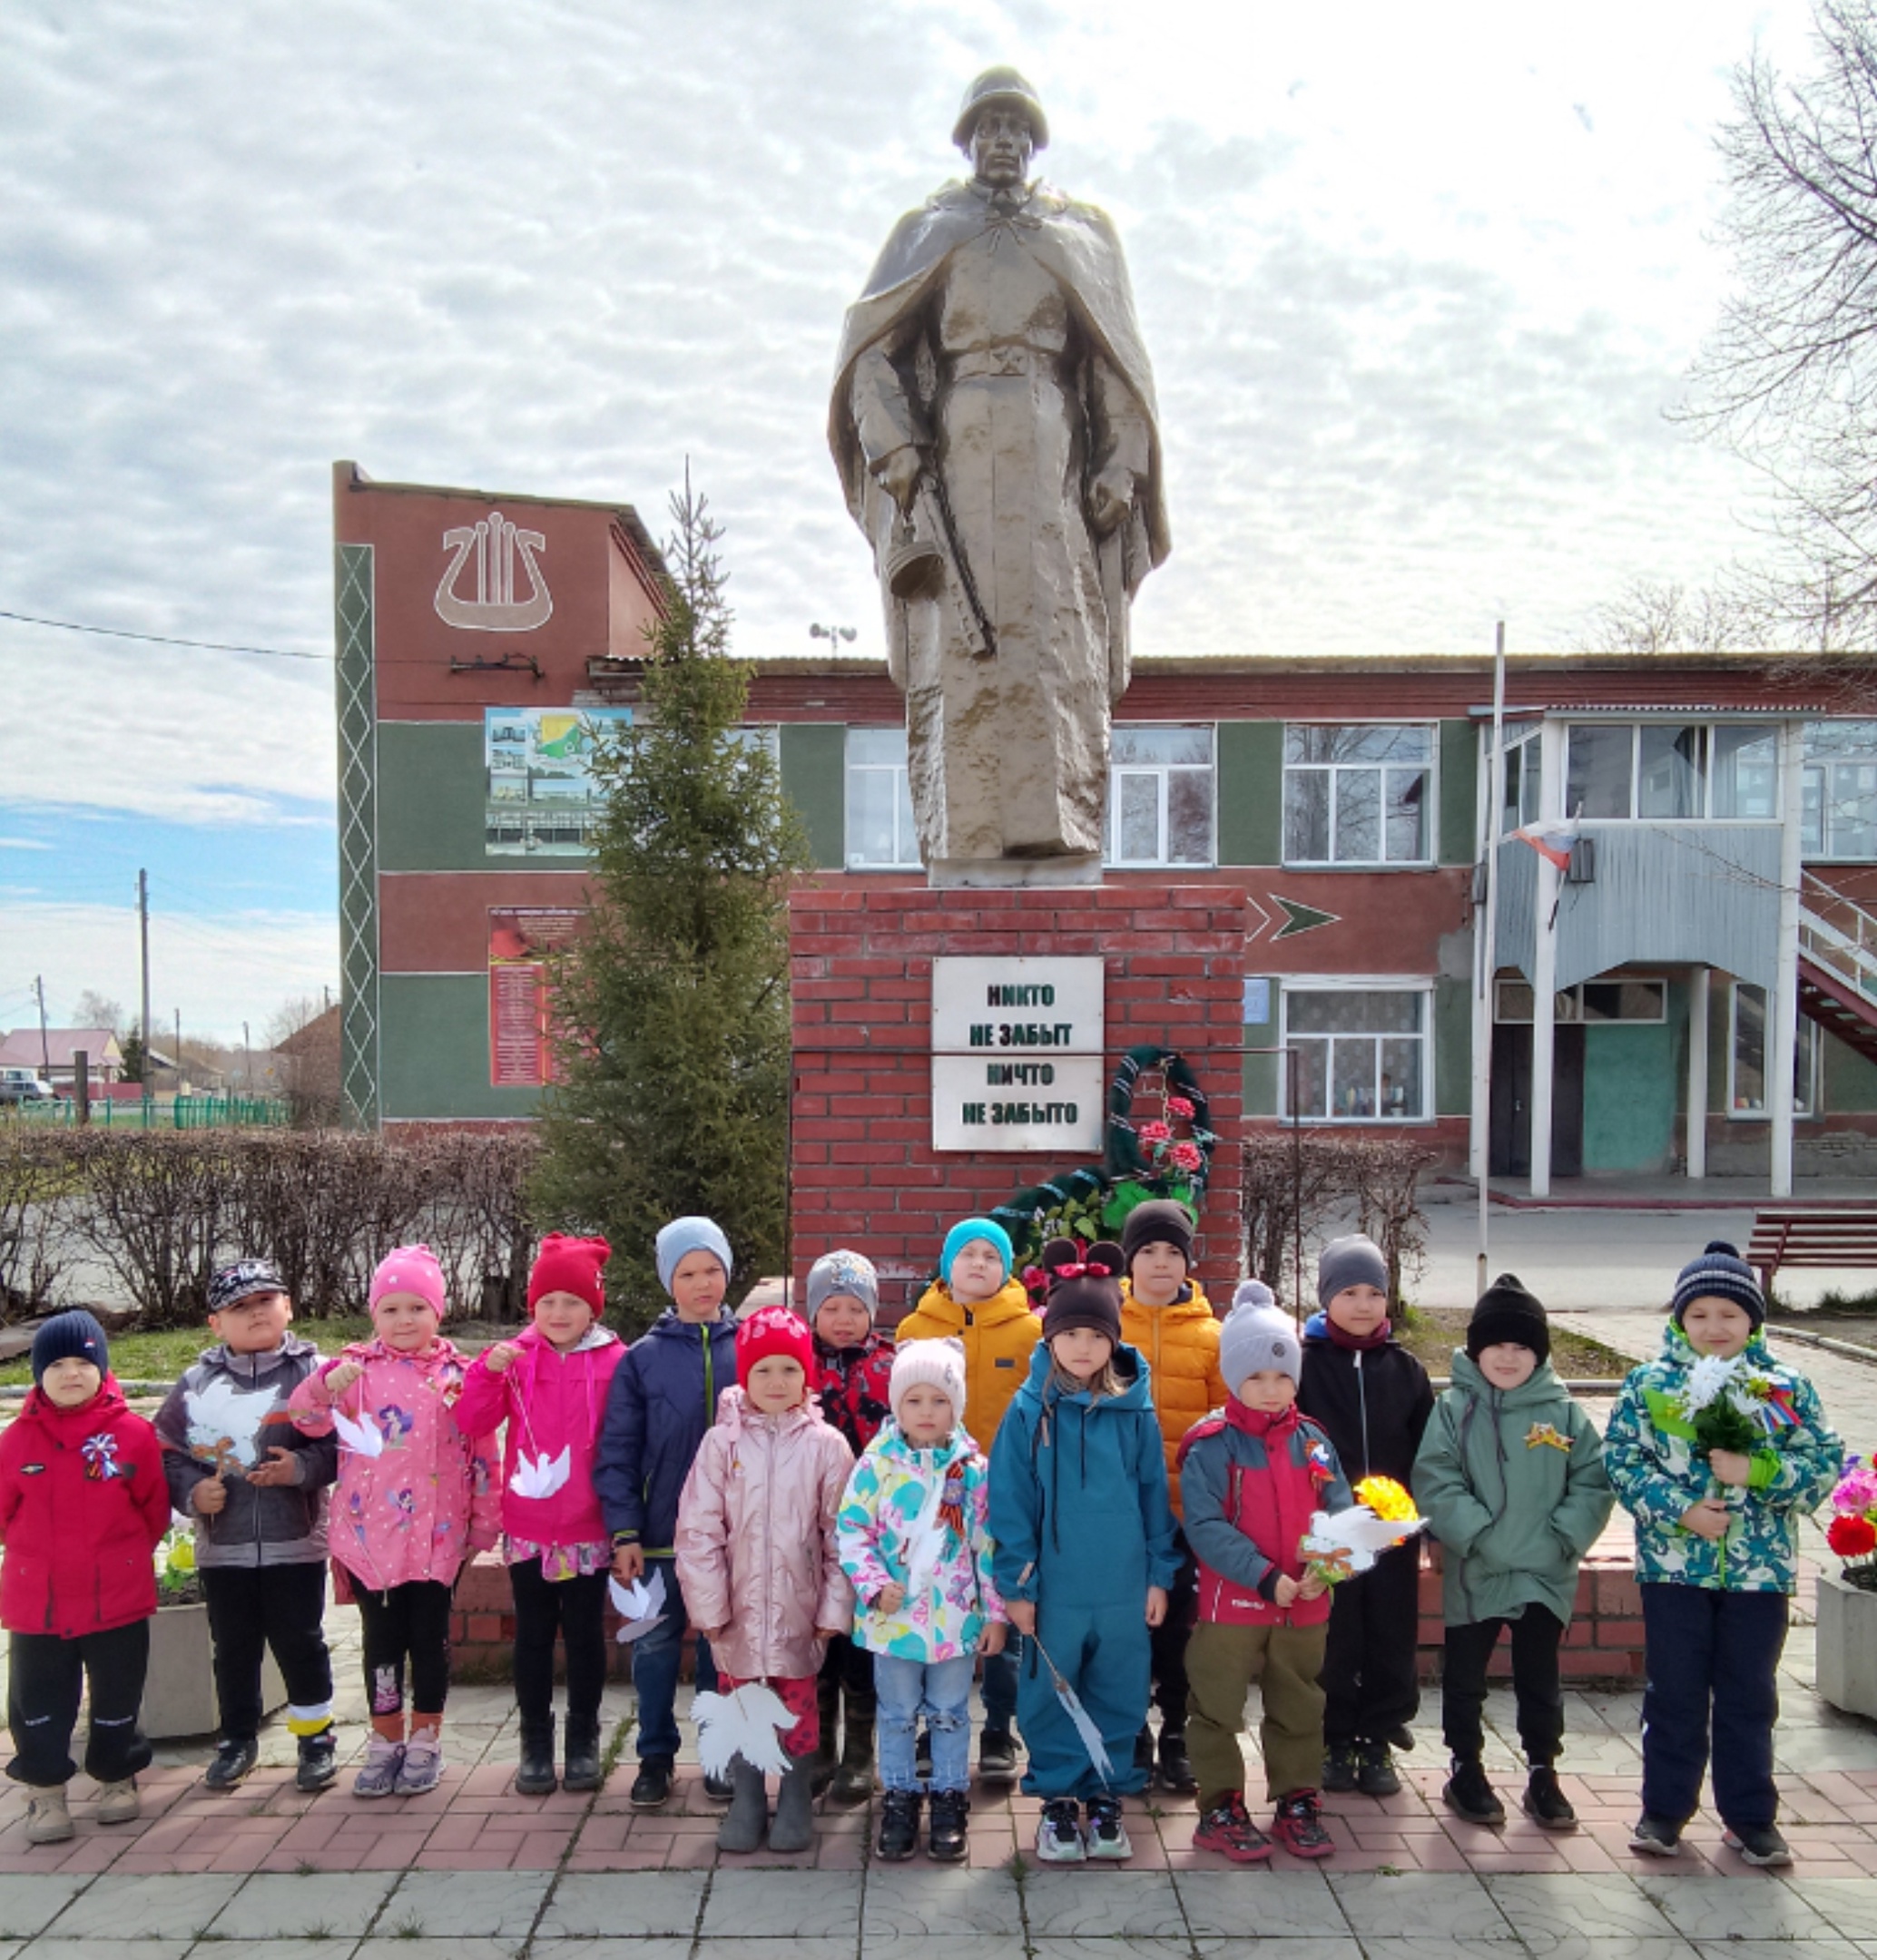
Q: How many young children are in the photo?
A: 15